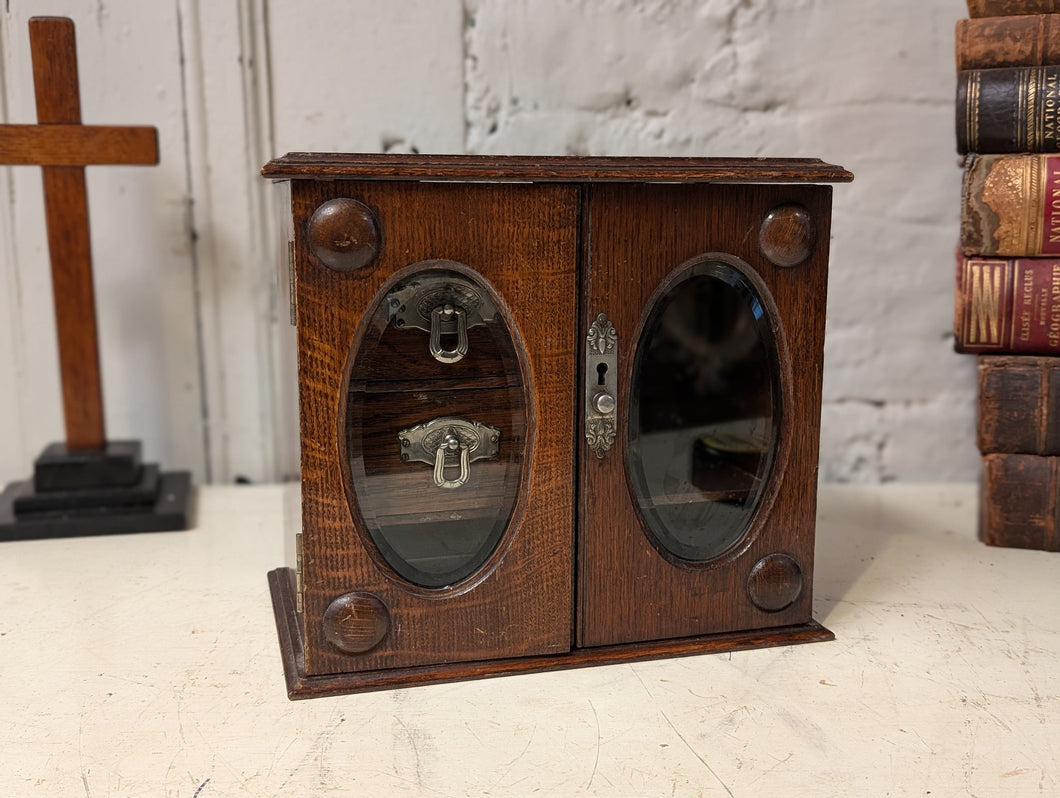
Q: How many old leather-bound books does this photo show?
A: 7